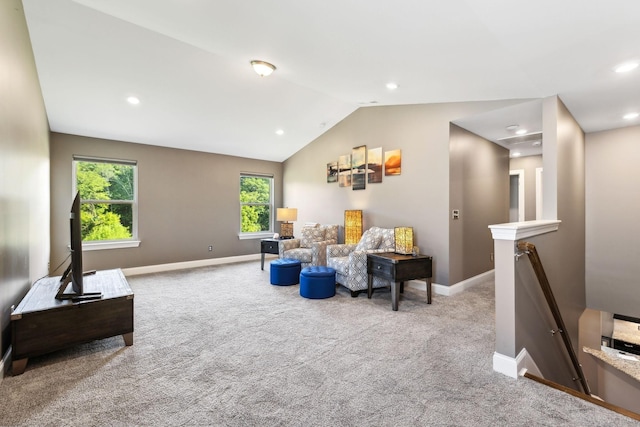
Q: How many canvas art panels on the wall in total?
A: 5